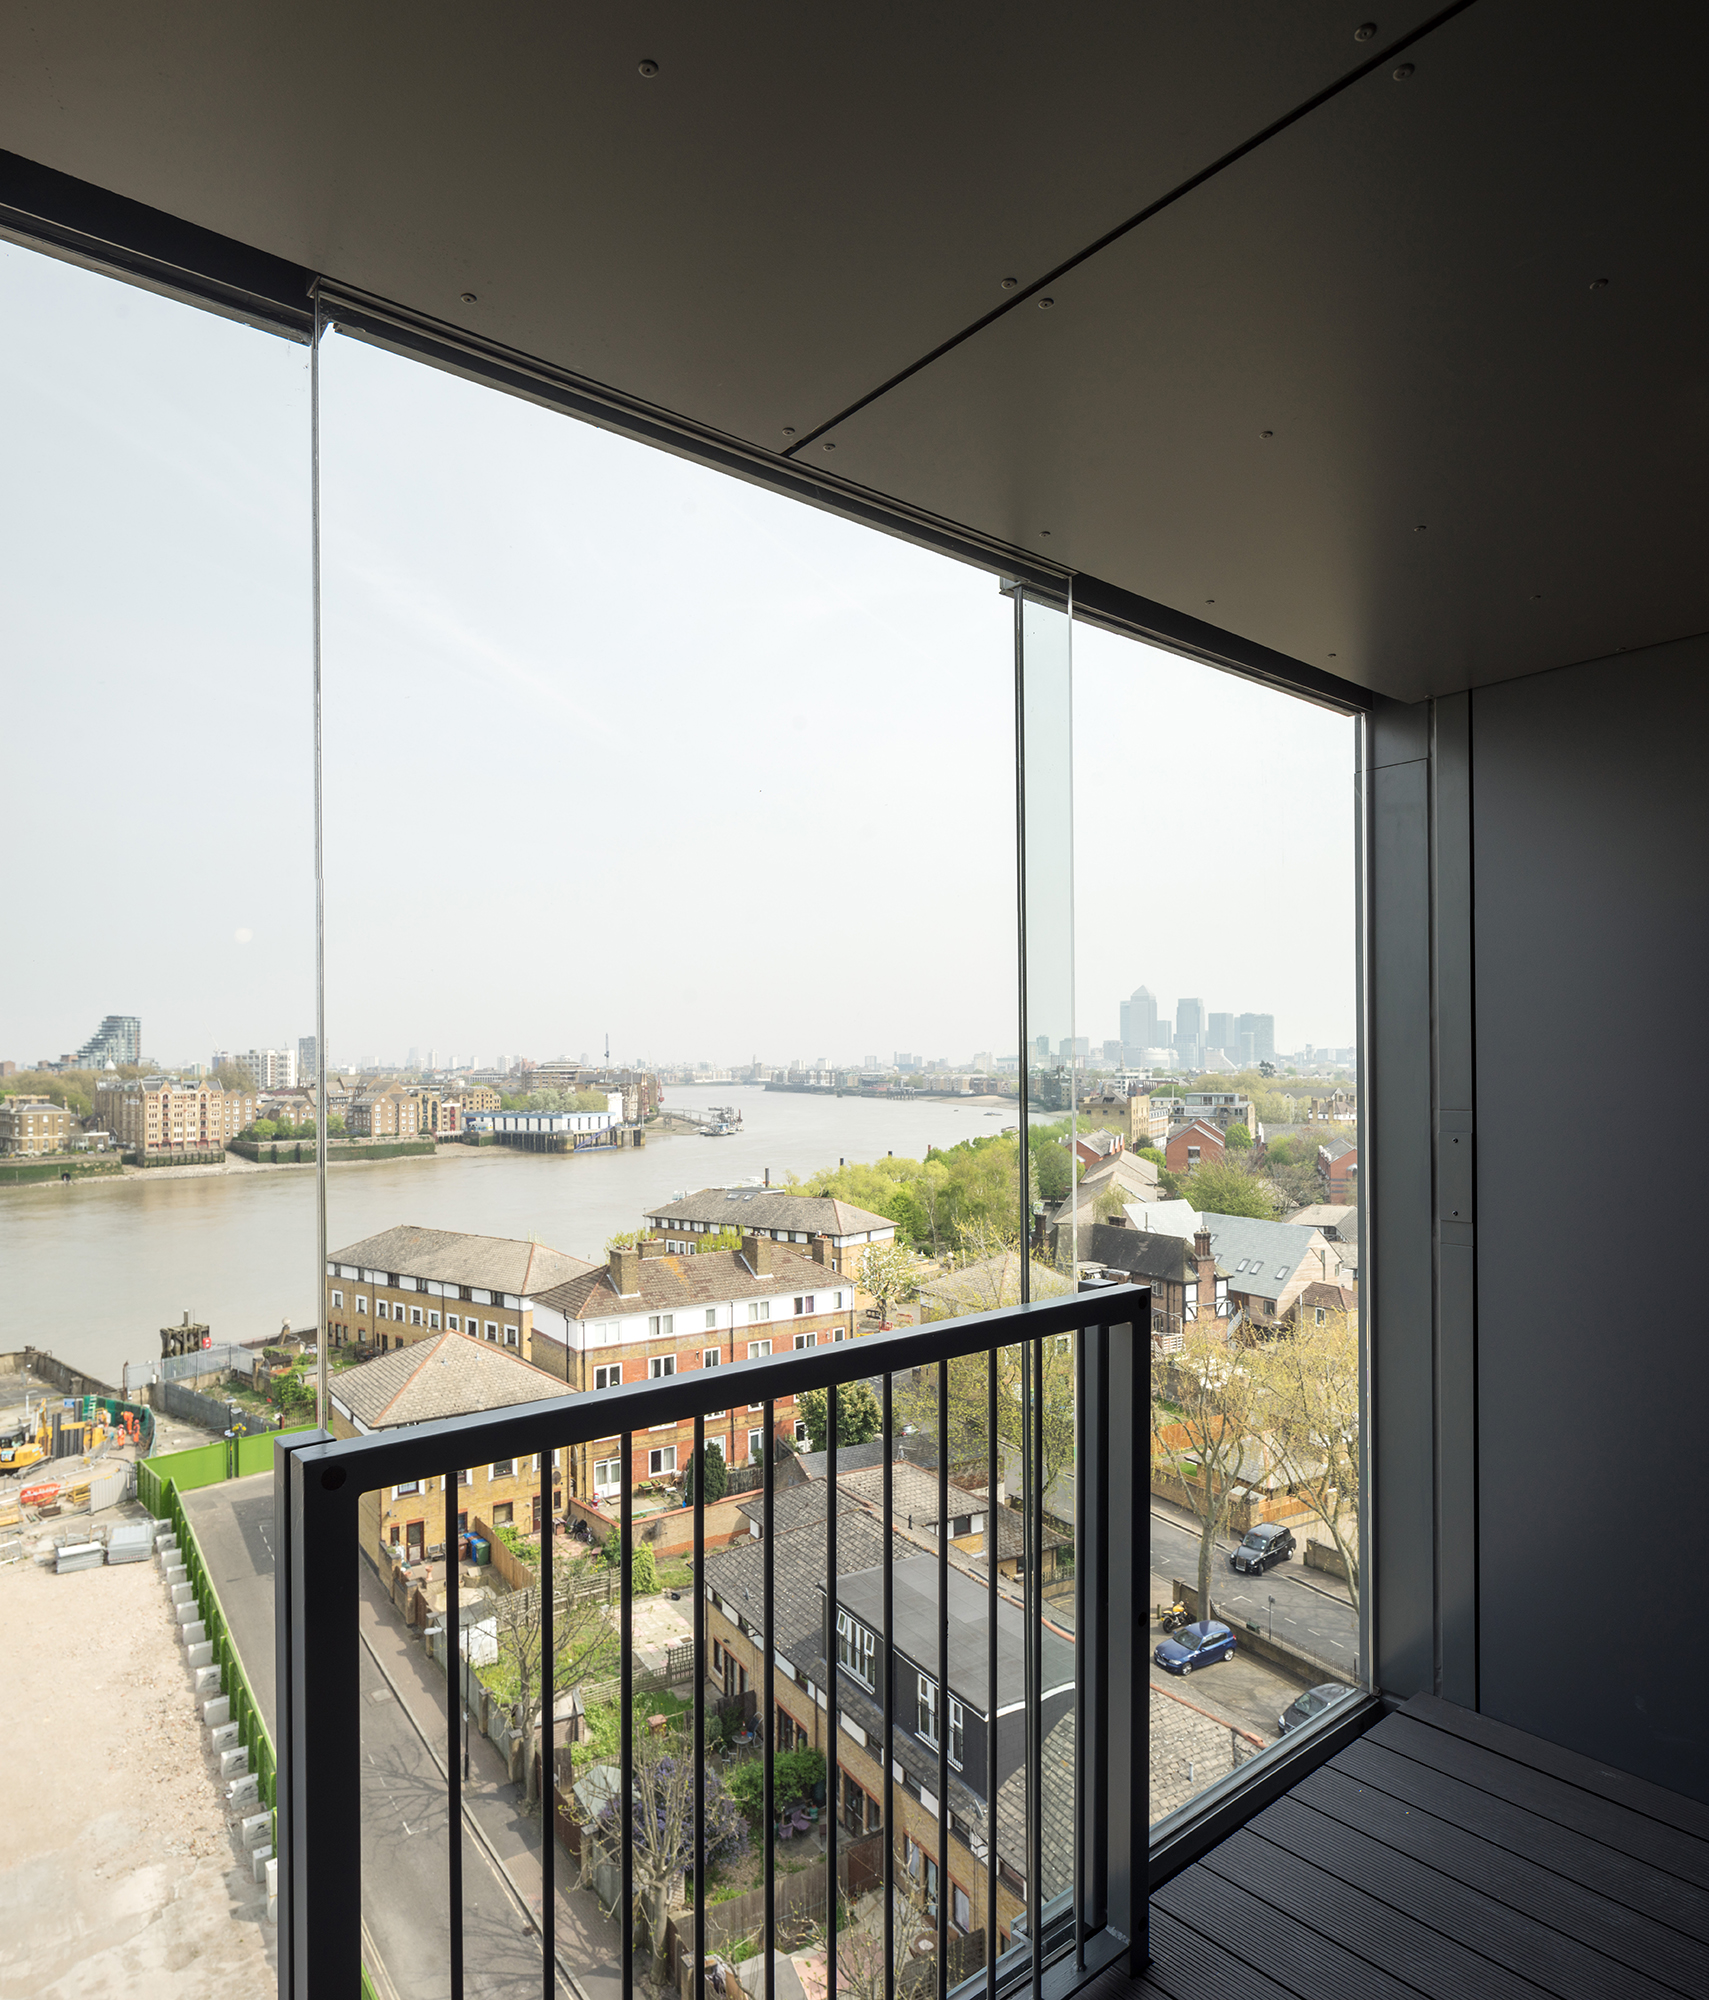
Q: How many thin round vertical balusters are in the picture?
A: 11